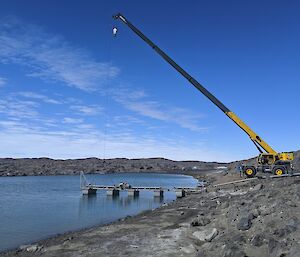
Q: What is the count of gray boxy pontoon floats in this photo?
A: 5